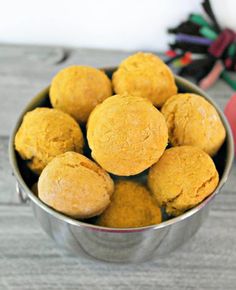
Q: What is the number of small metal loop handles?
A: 1